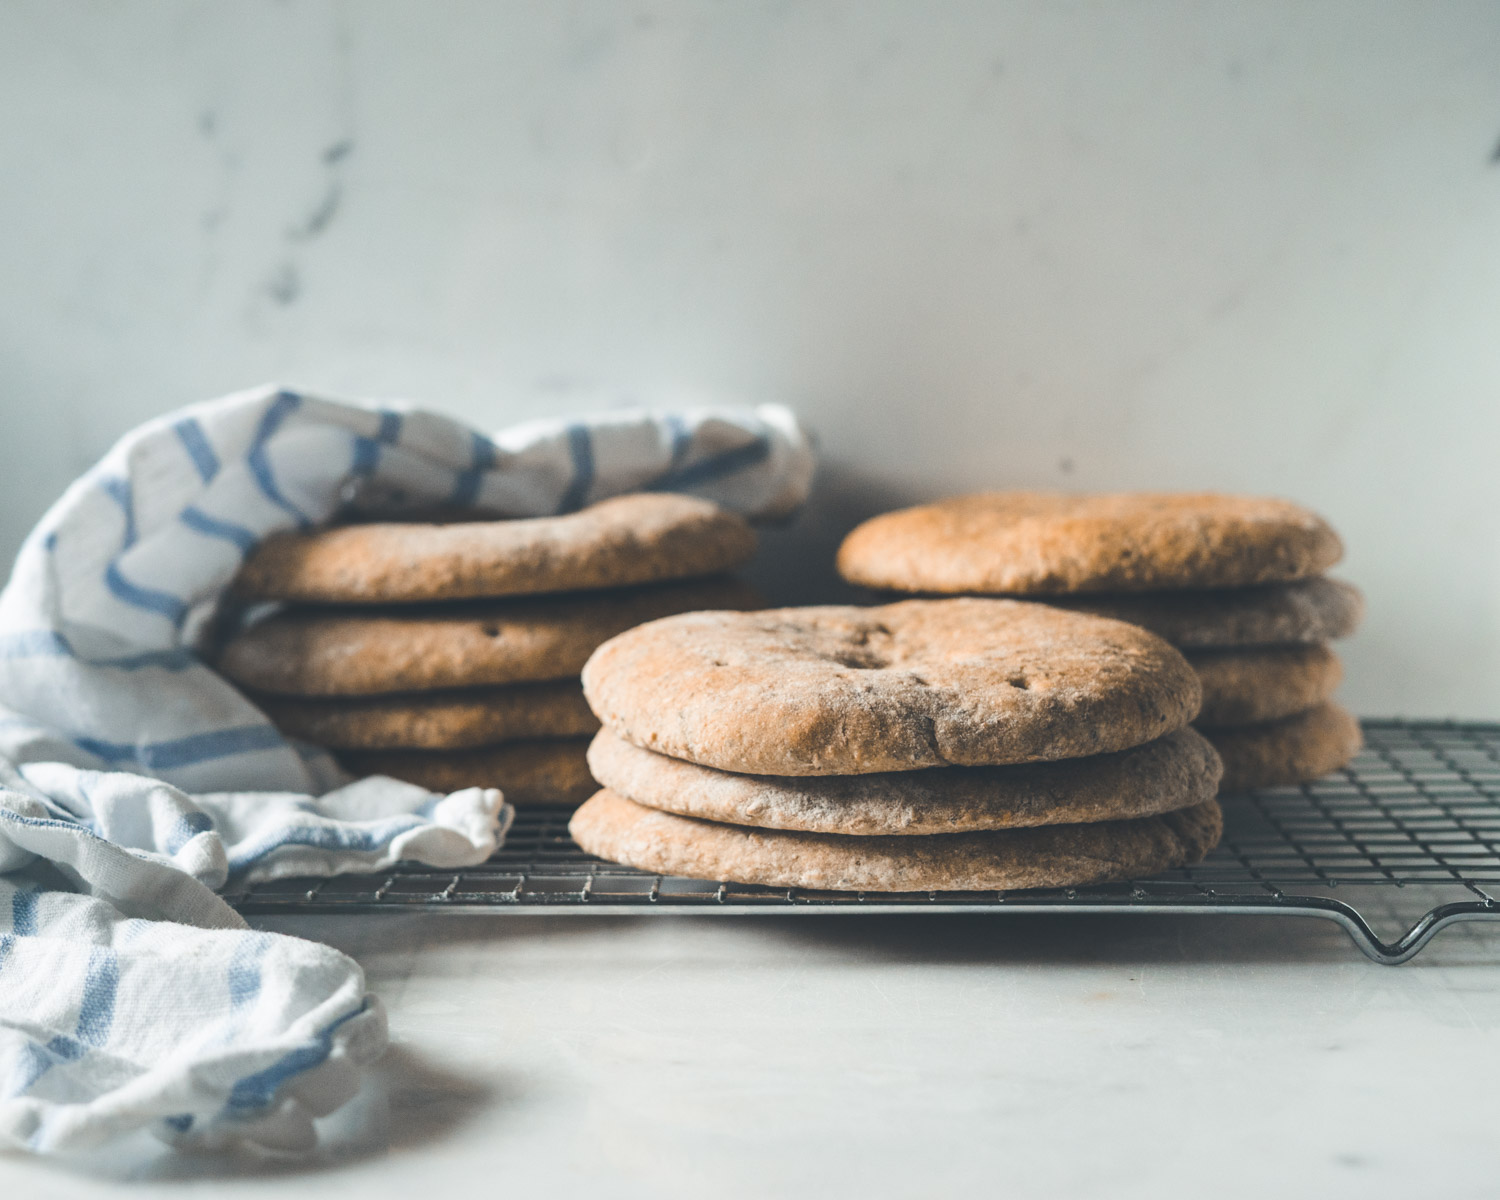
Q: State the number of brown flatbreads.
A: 11